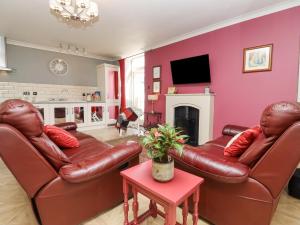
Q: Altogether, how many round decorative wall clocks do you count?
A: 1